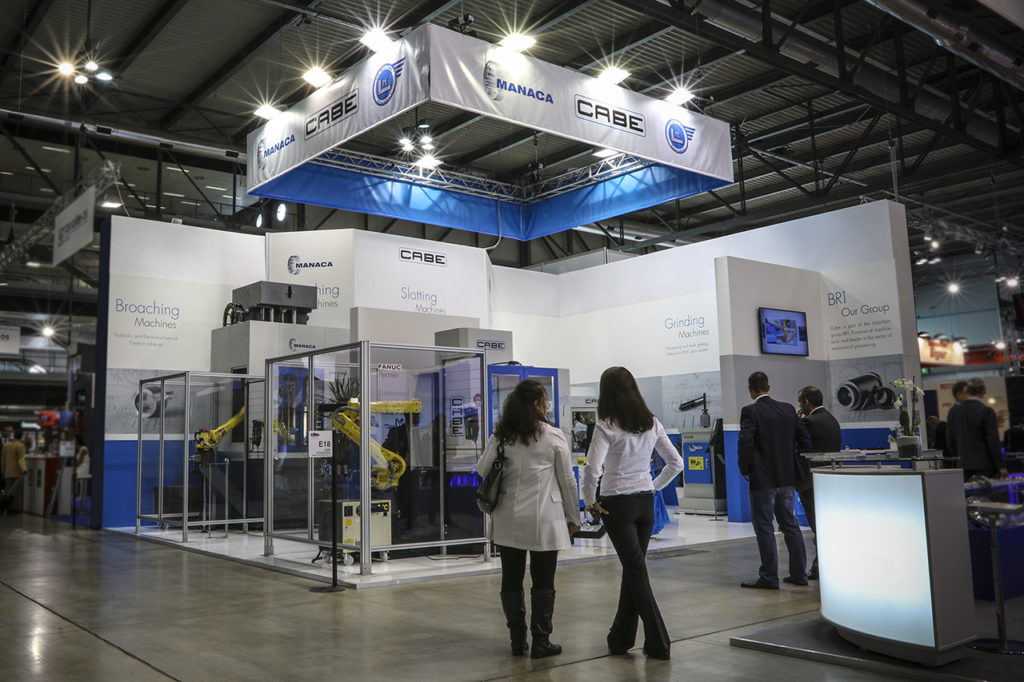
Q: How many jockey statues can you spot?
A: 0